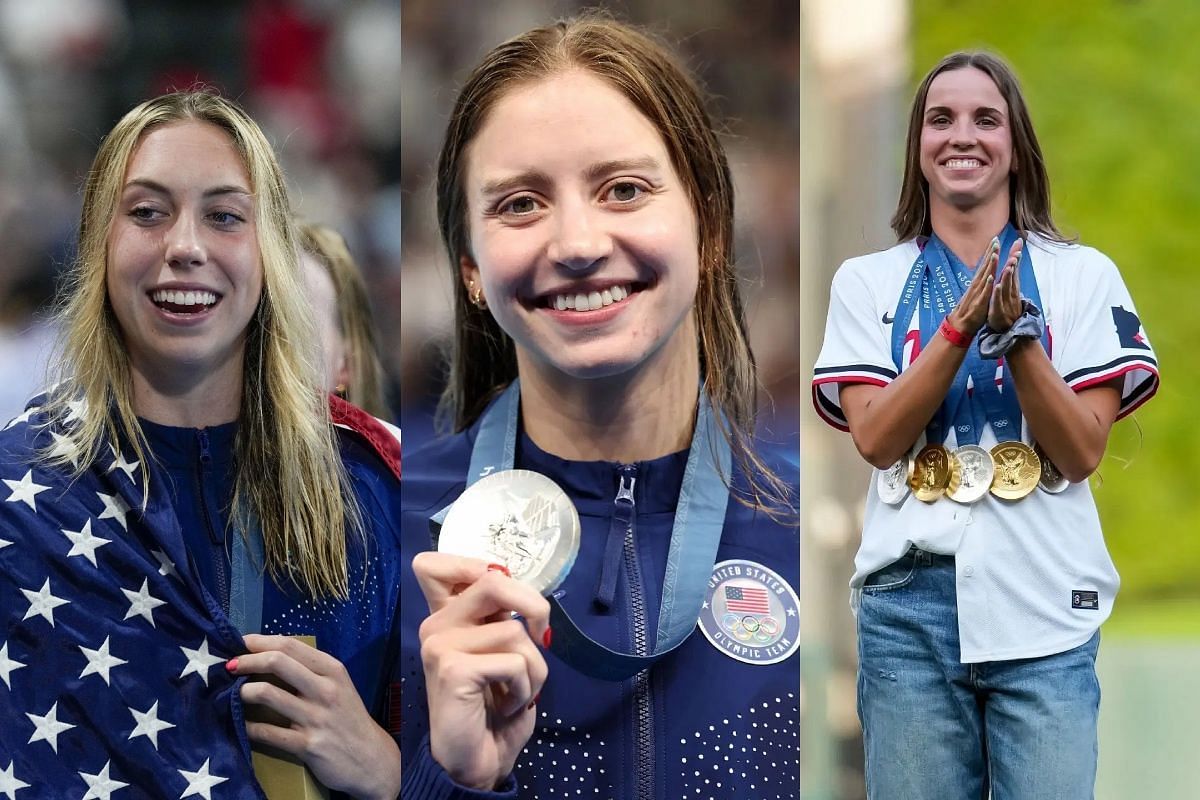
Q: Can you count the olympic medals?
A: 6